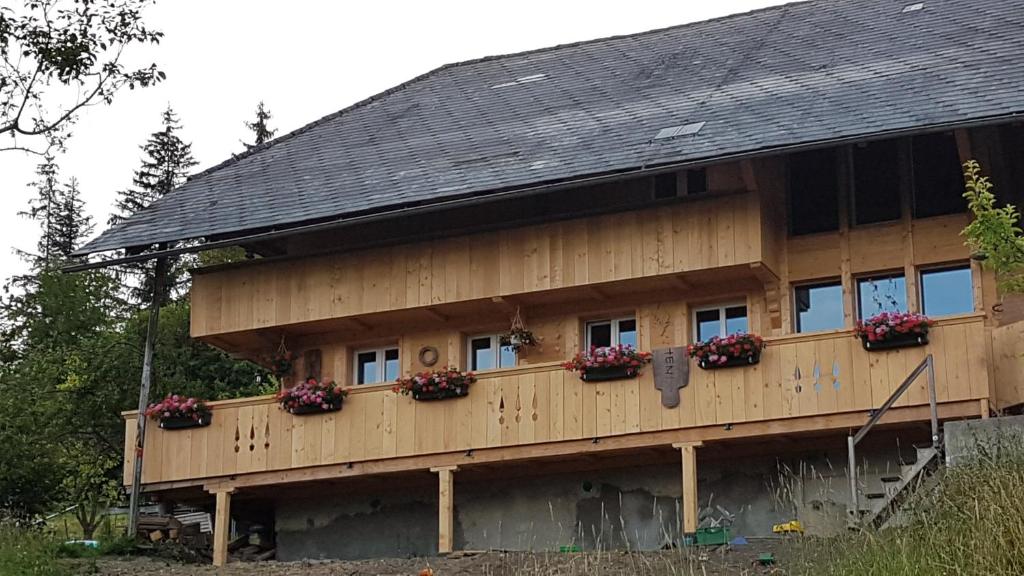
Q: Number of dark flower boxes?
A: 6